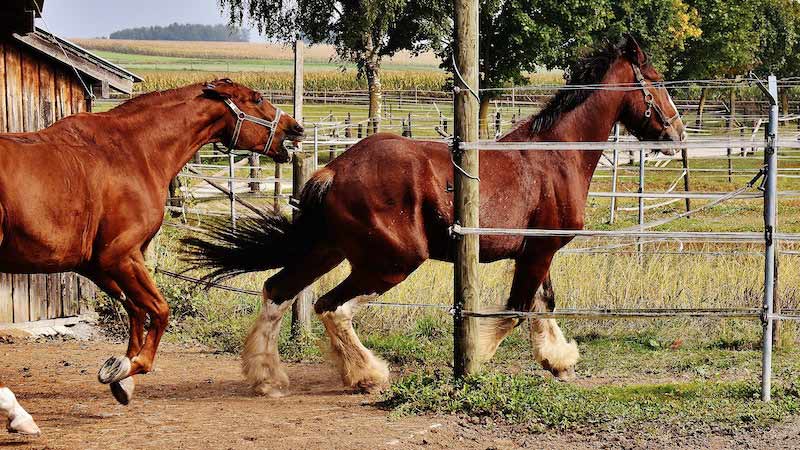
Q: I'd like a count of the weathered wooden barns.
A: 1